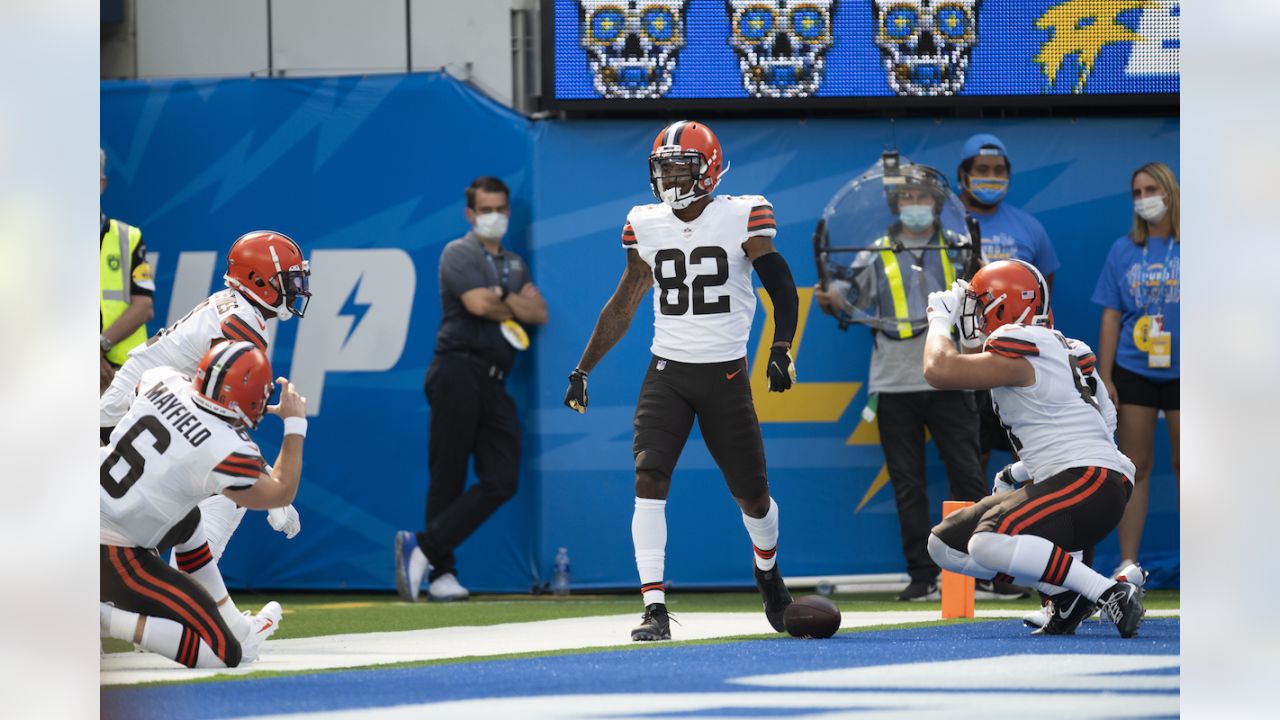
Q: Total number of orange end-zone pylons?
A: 1